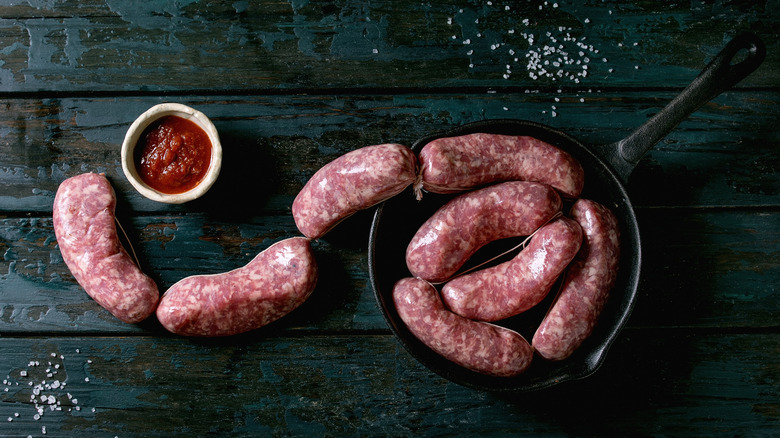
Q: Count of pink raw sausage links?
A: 8